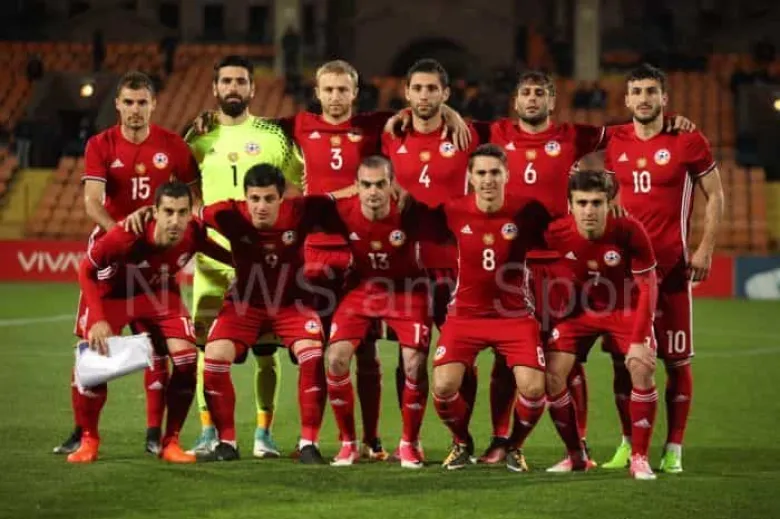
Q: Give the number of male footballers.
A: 11